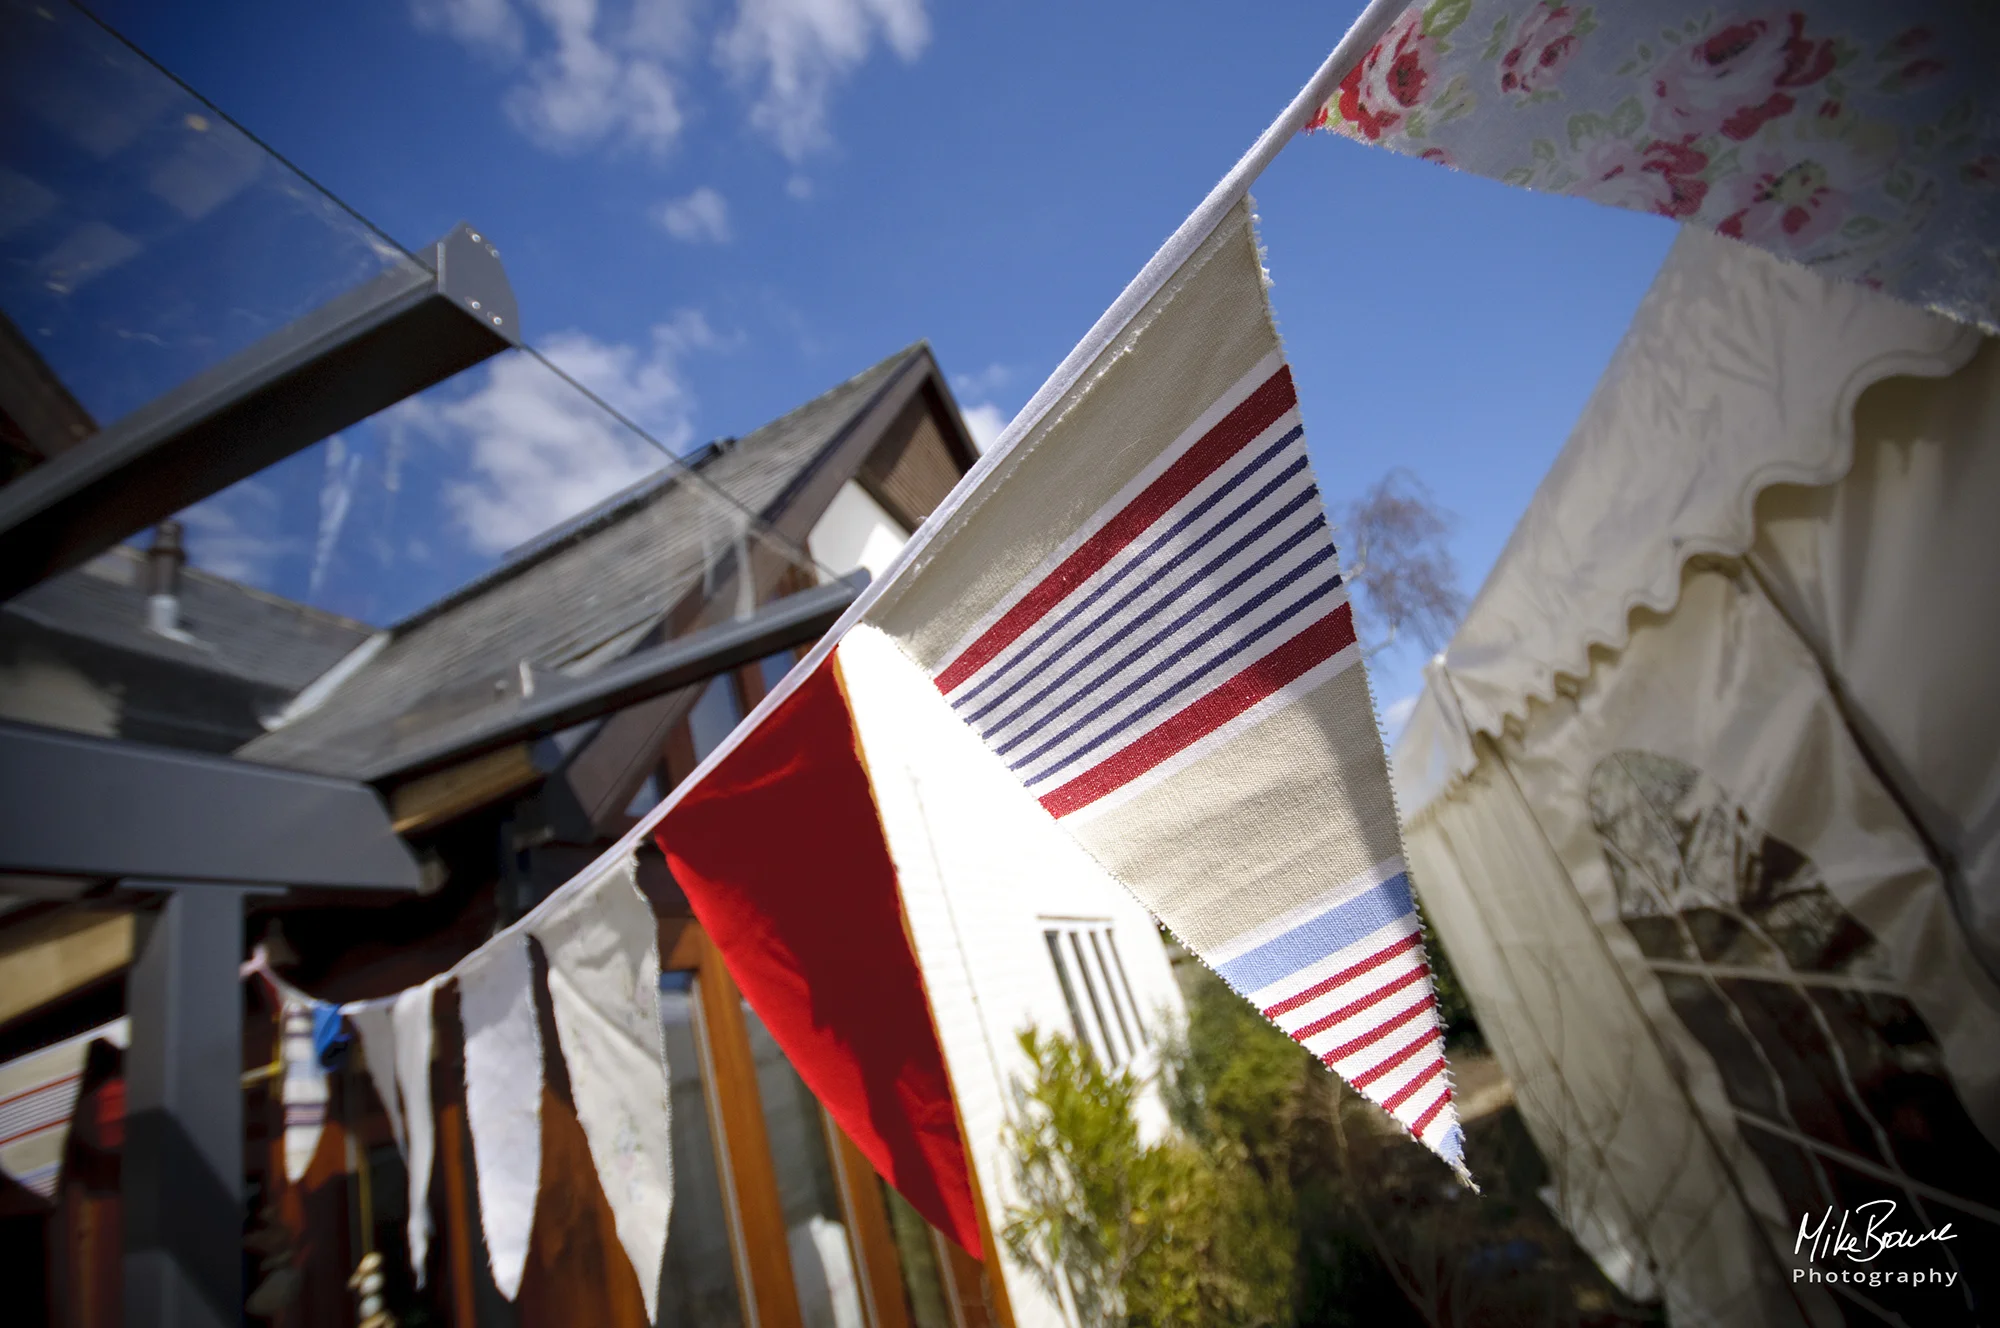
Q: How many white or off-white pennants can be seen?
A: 4